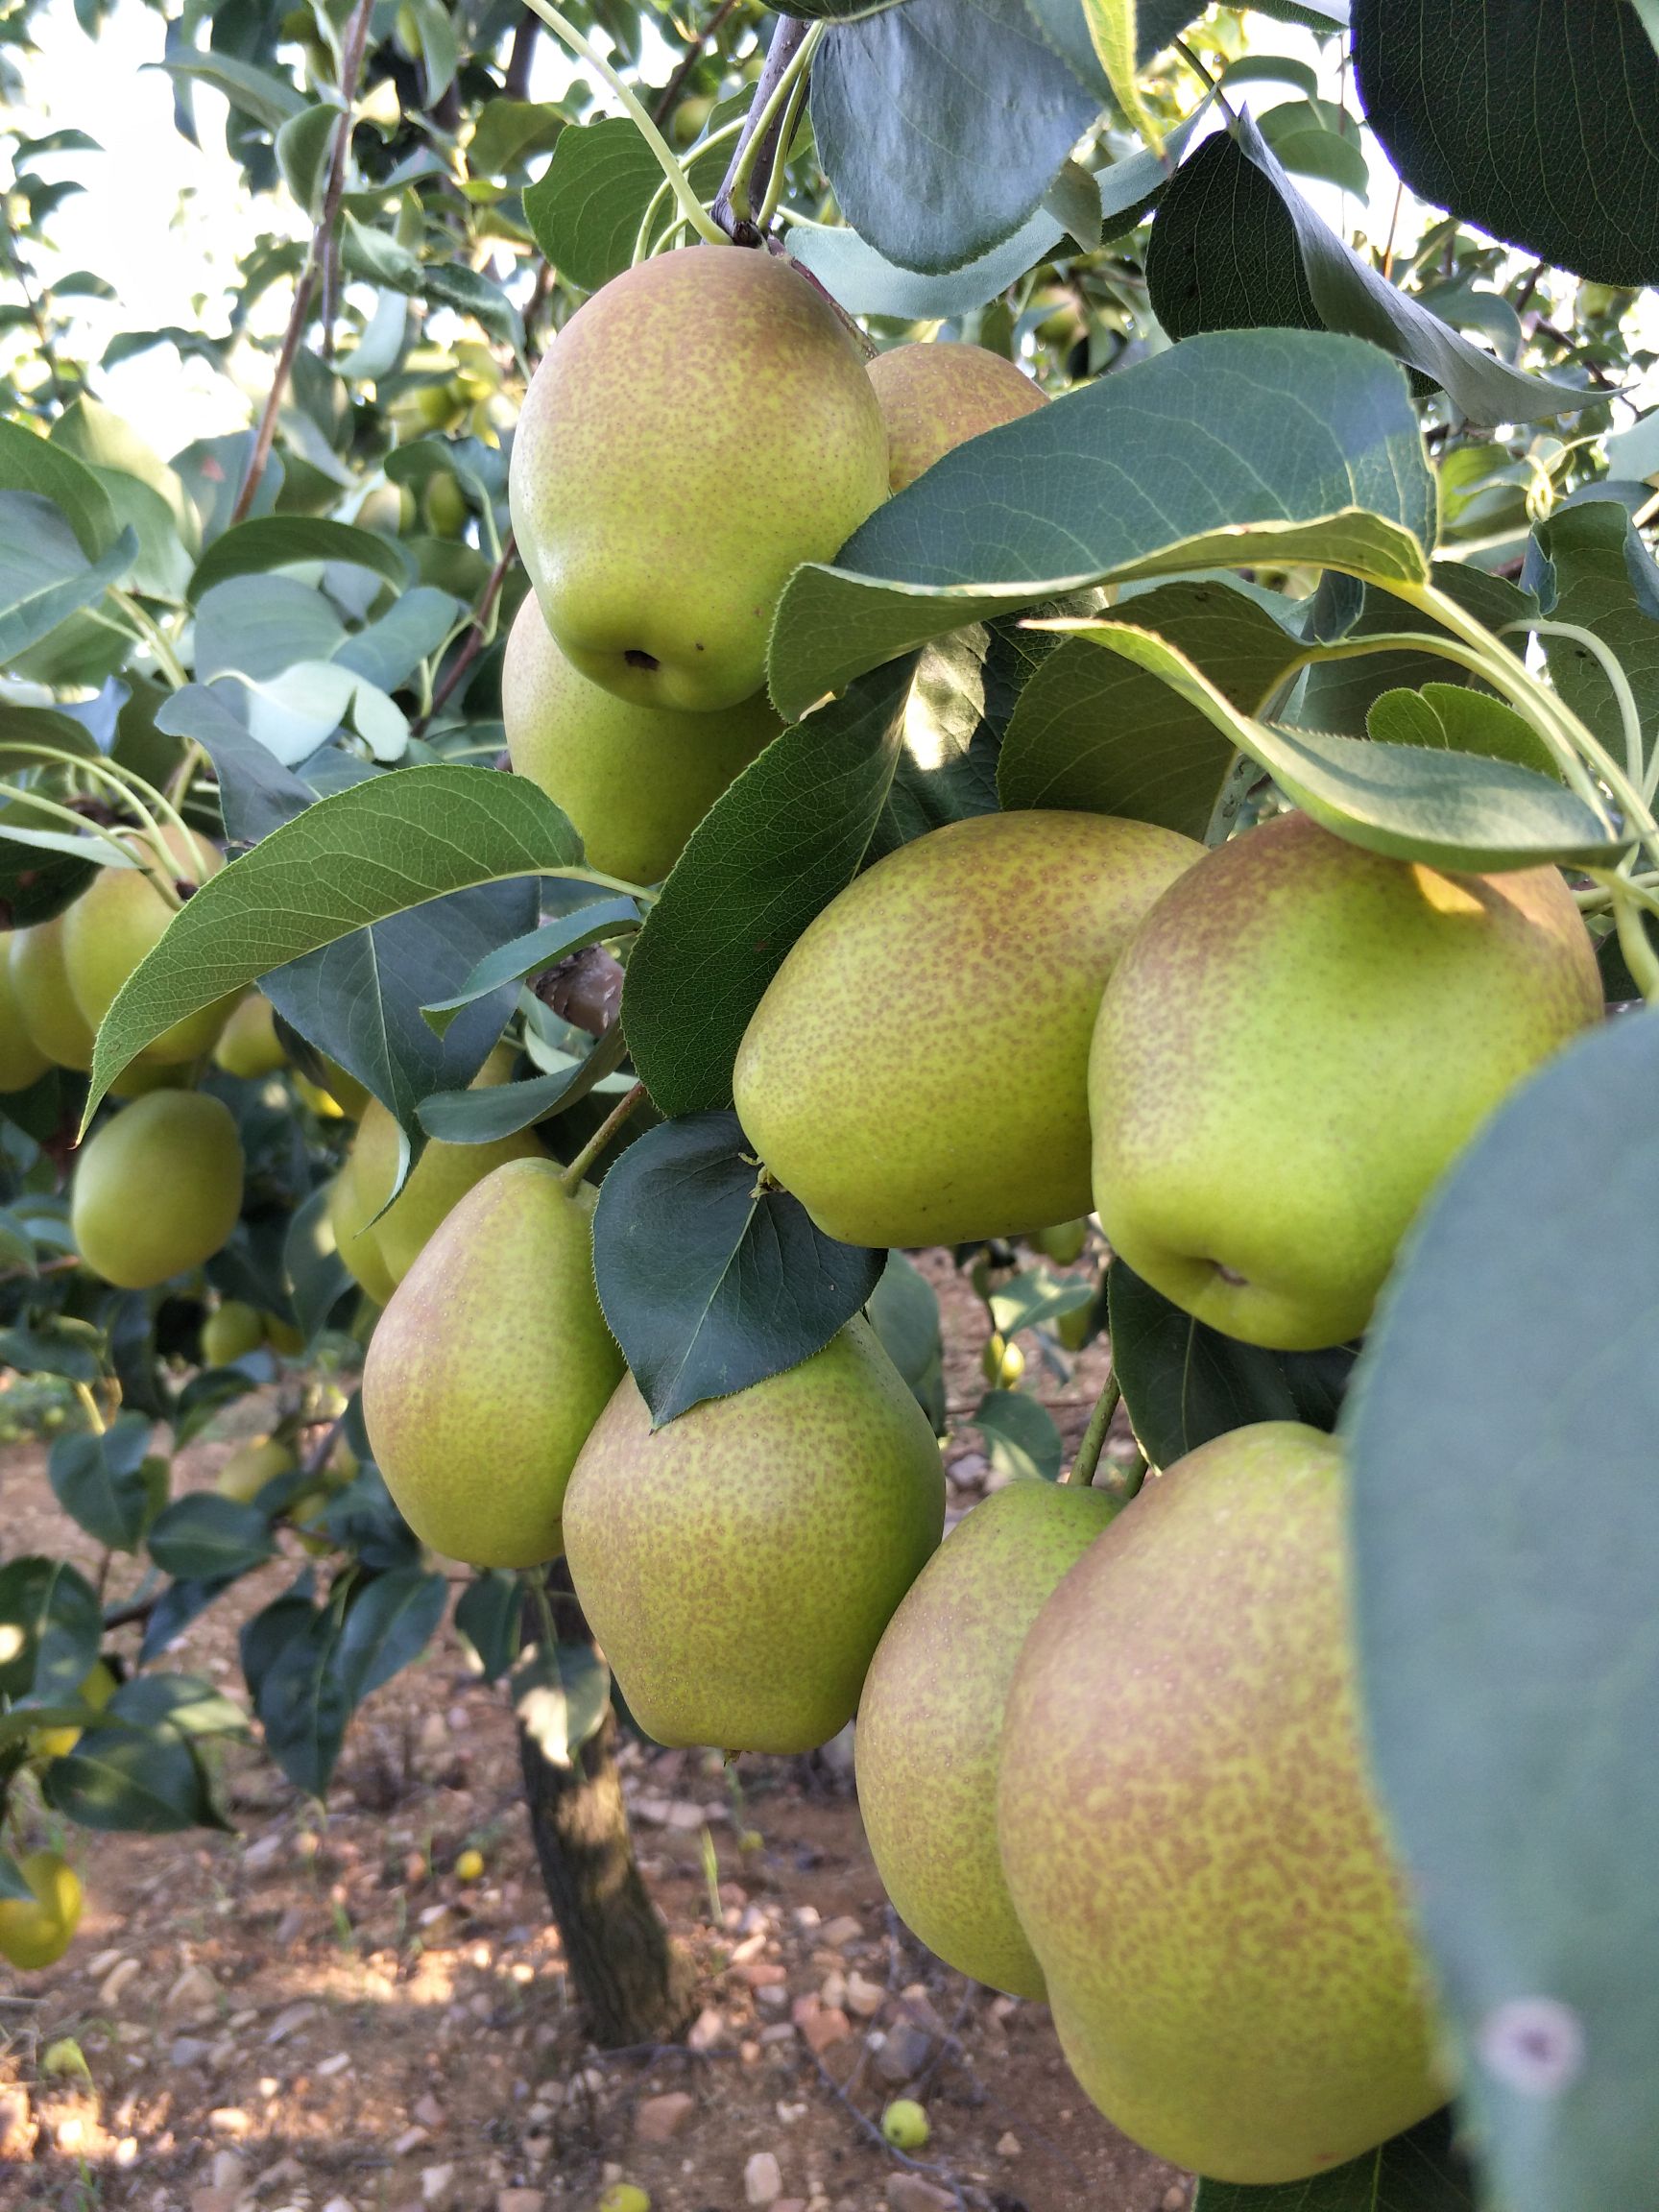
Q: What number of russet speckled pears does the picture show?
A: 9